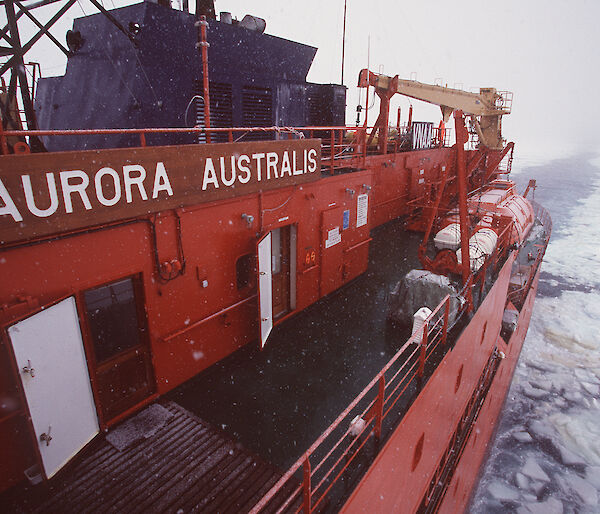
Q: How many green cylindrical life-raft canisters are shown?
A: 0